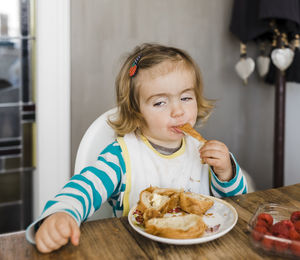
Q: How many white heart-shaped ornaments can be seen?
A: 3